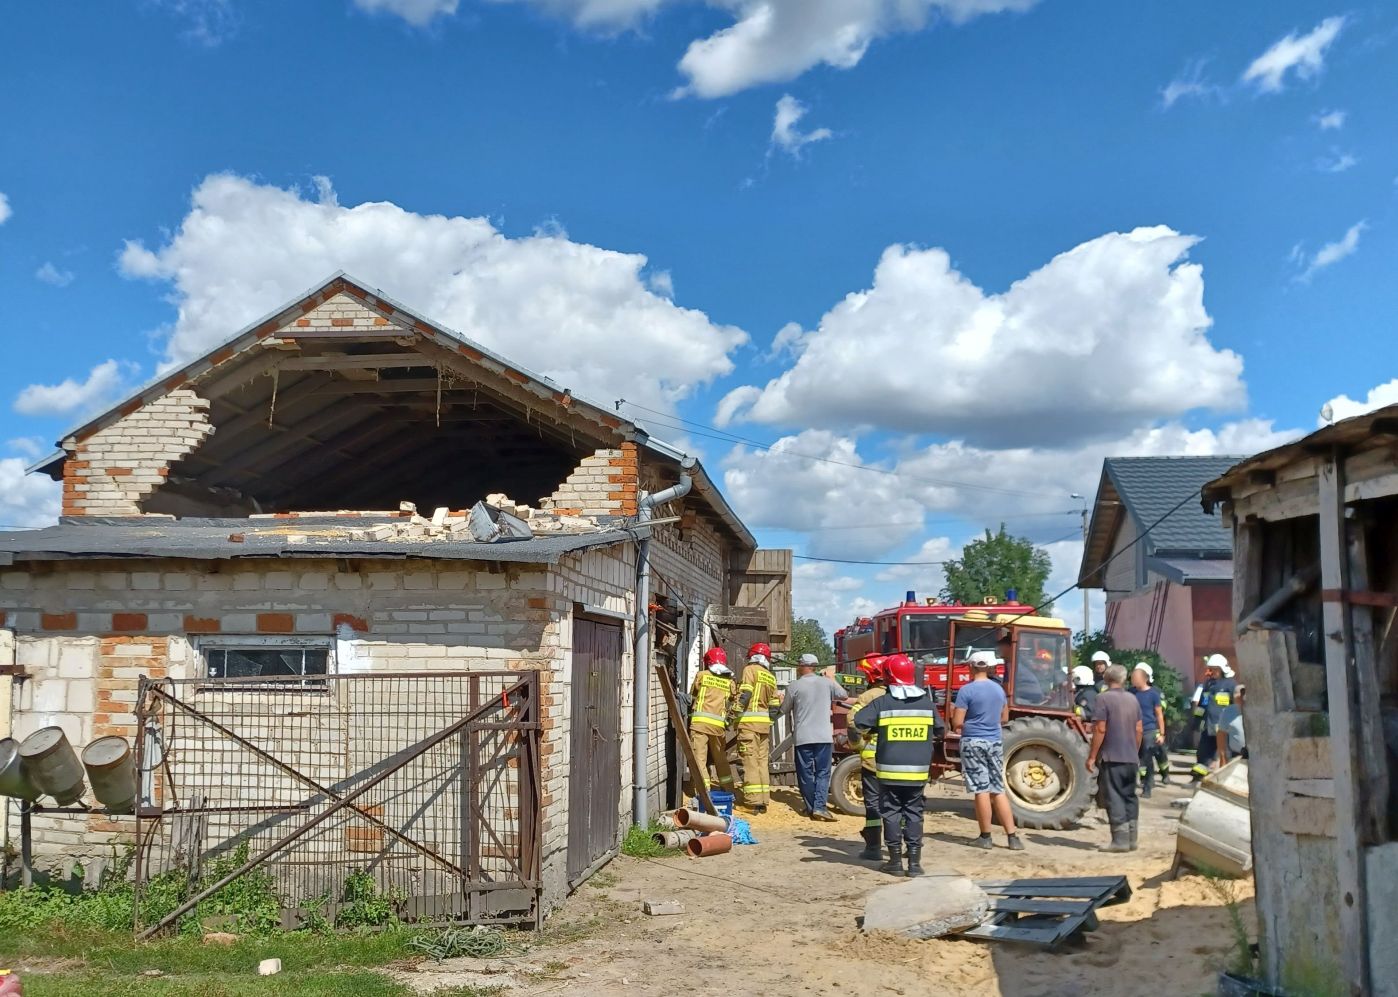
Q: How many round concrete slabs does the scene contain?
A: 1